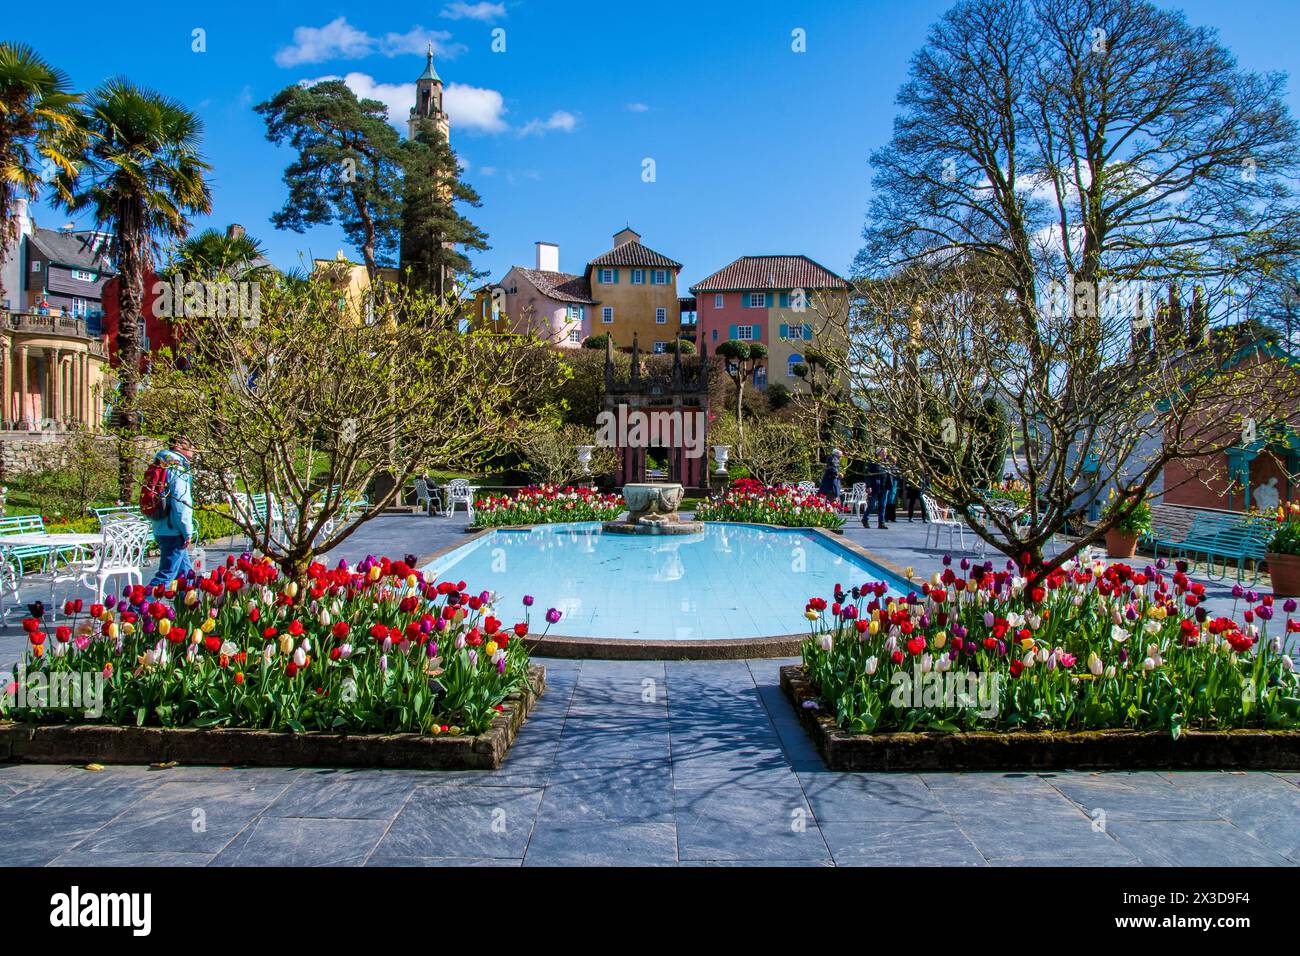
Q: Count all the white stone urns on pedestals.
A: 2